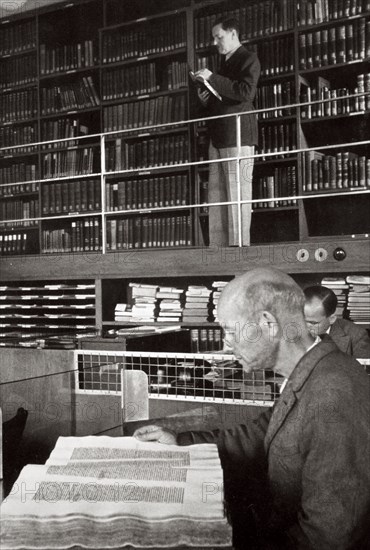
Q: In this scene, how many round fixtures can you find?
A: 3